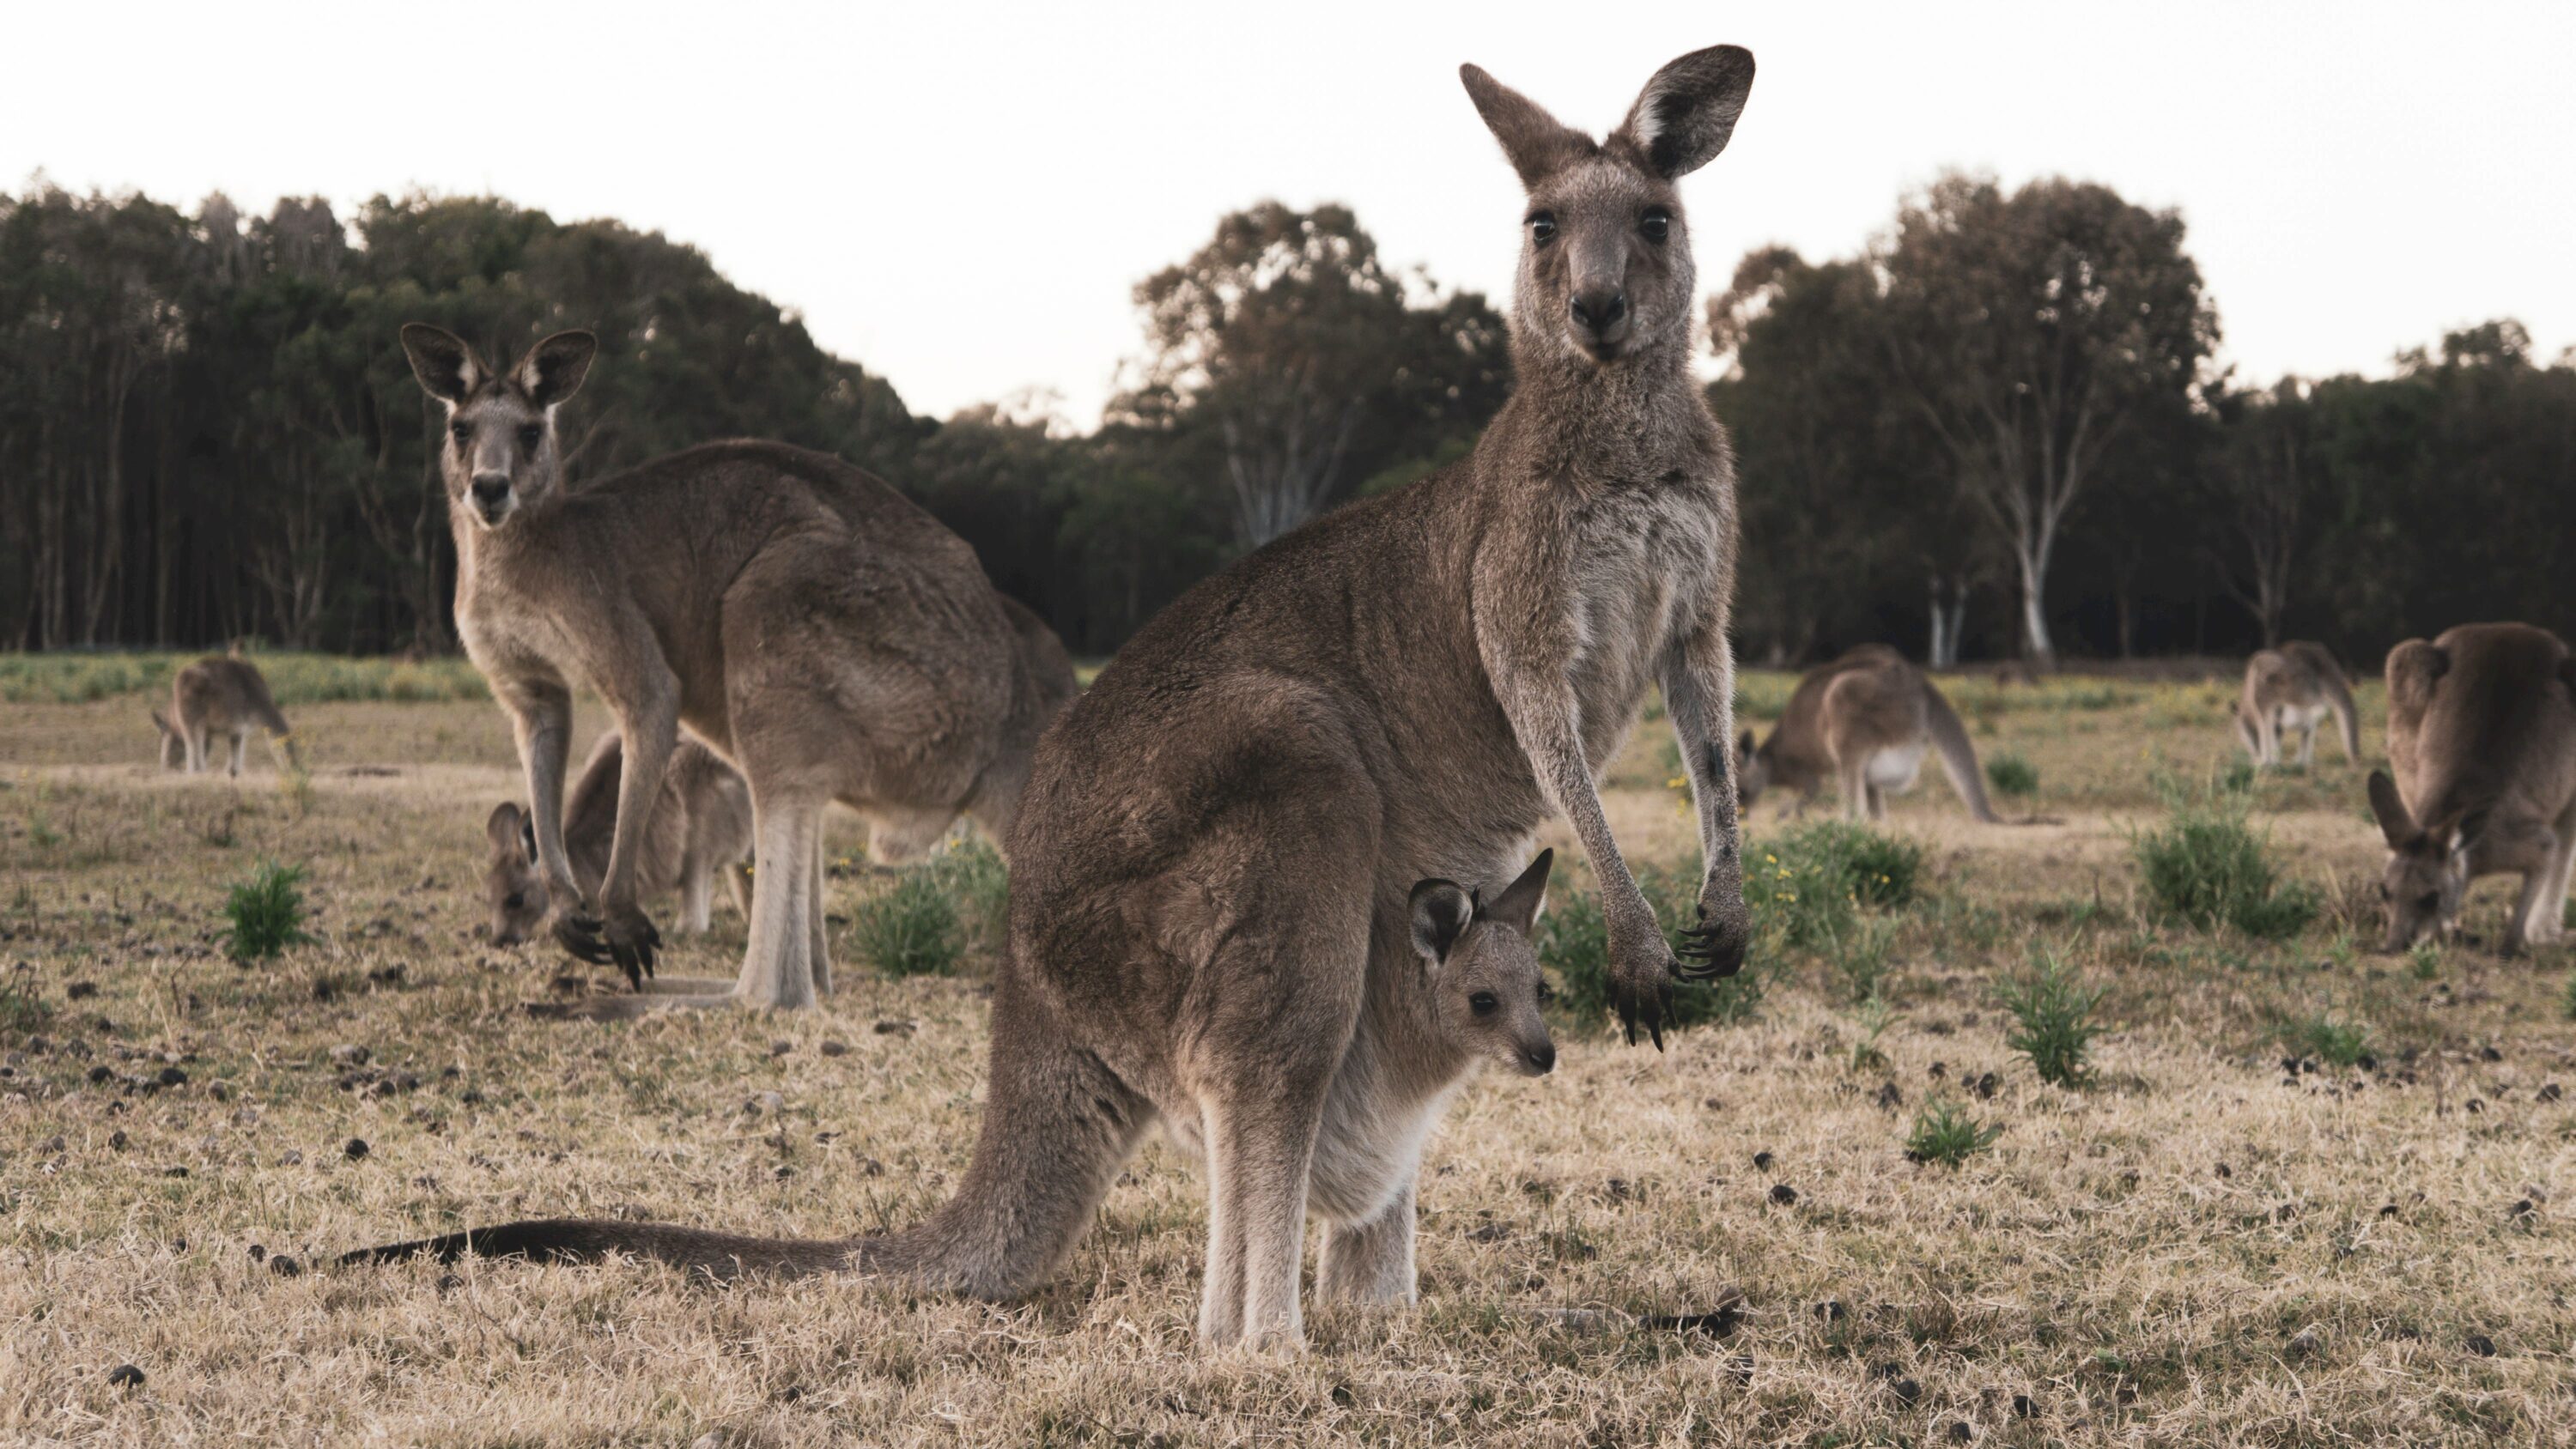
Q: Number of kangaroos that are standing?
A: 2